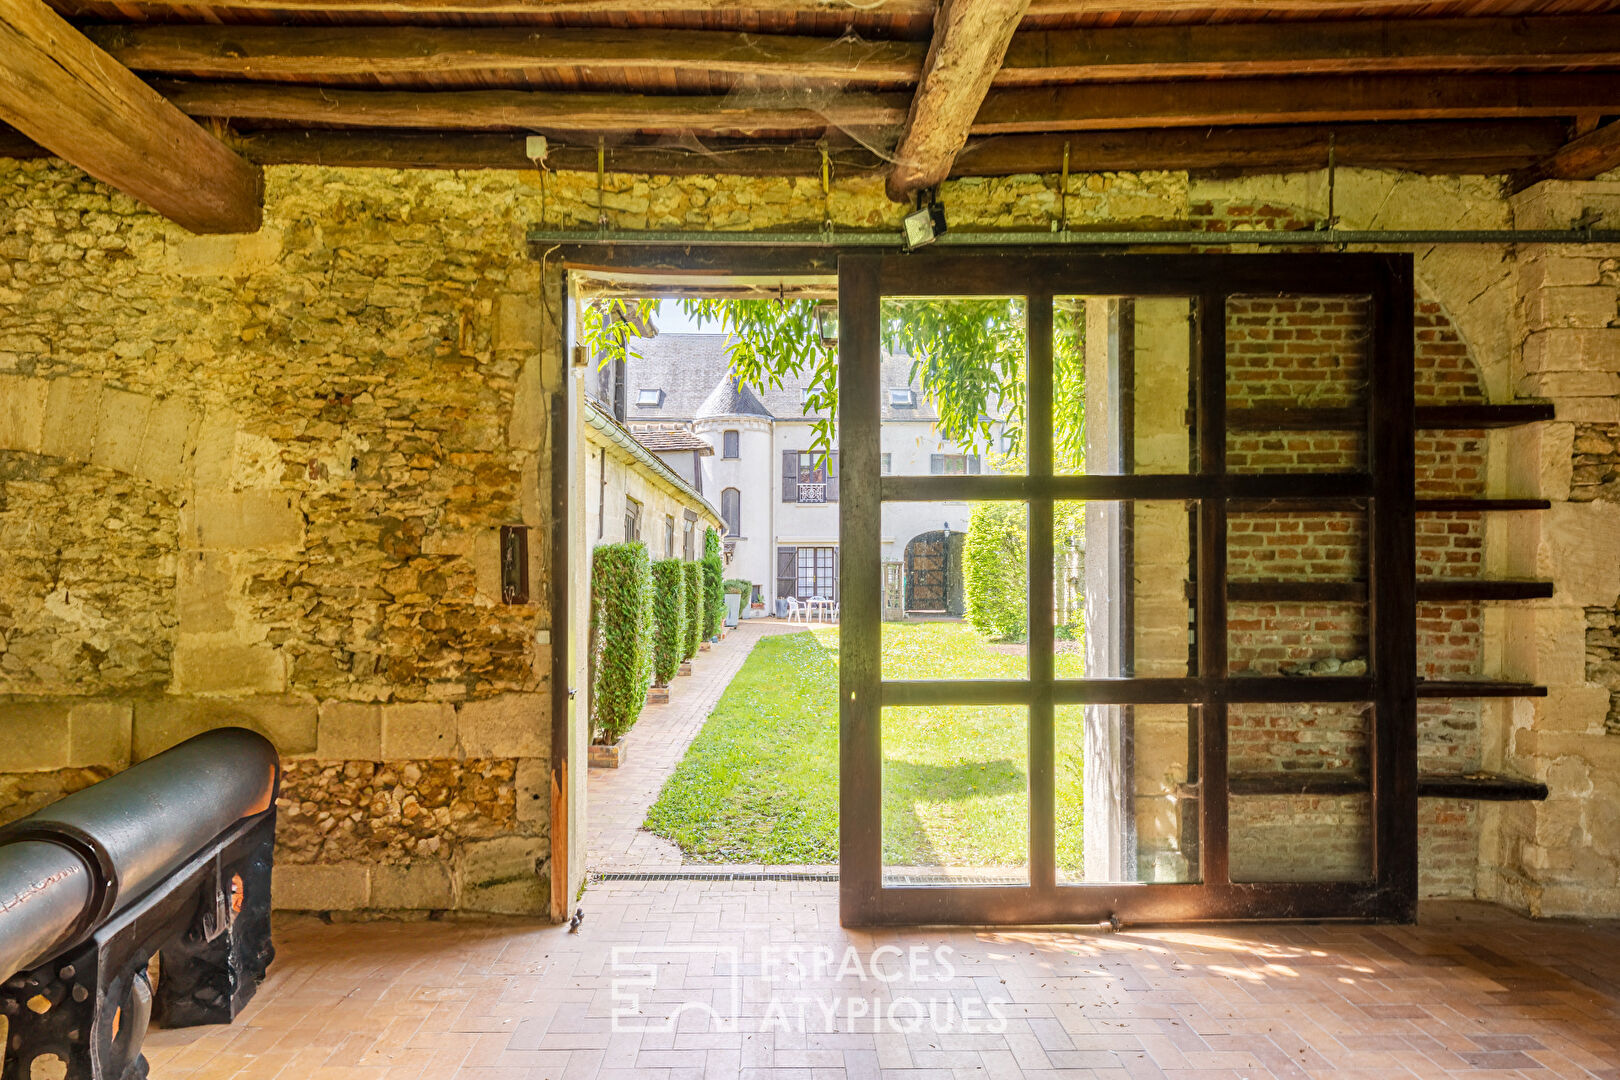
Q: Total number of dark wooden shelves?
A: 5